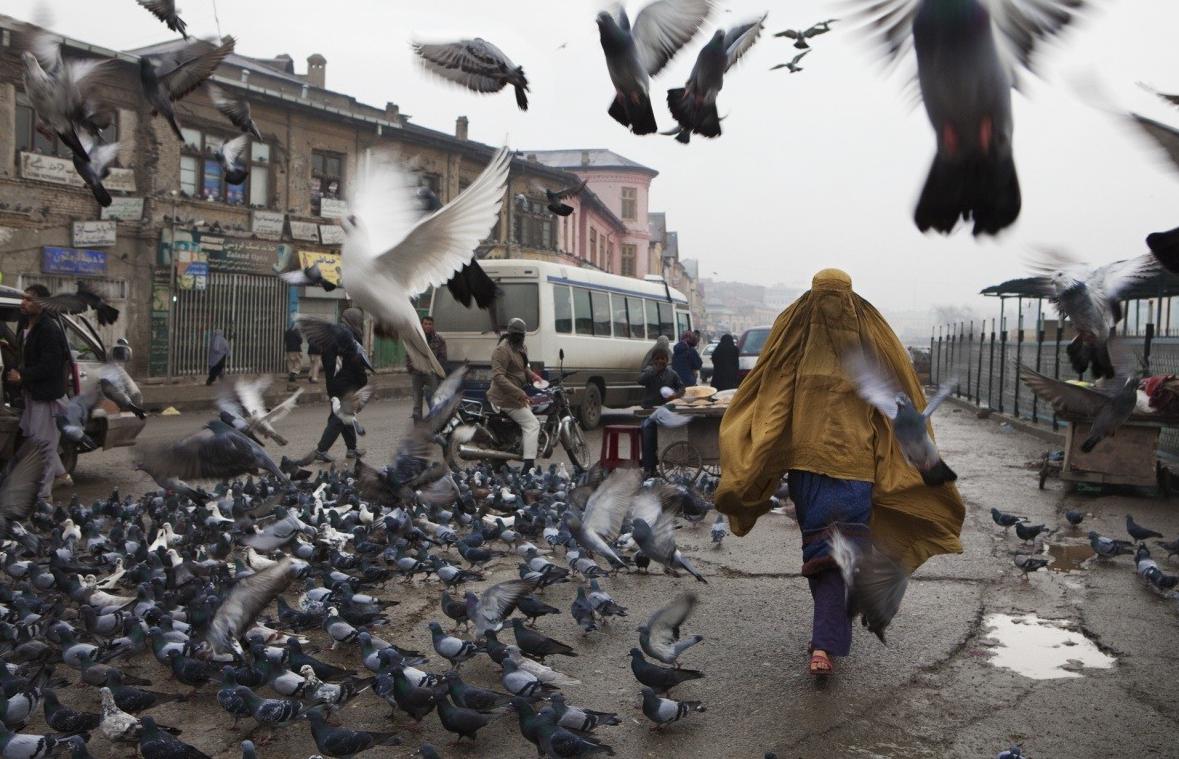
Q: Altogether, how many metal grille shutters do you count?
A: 1